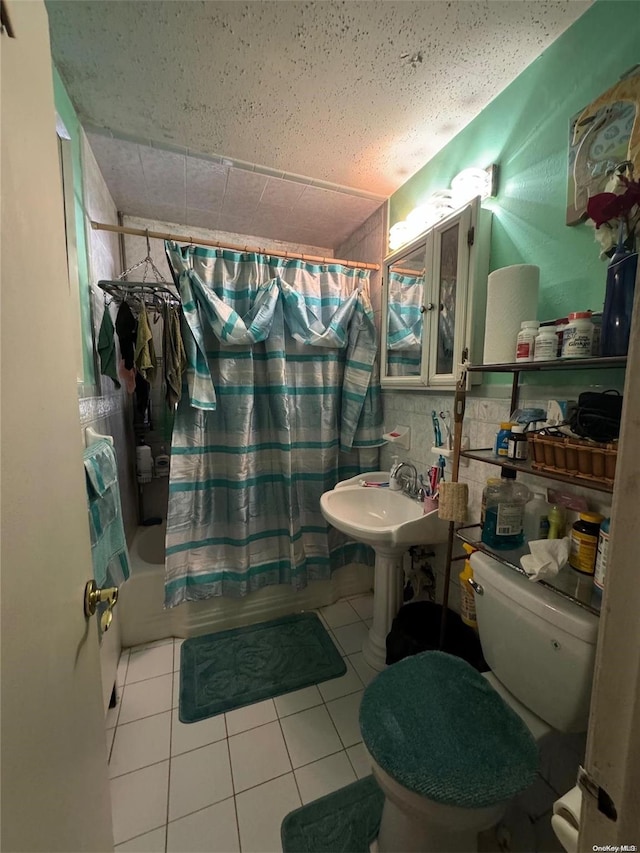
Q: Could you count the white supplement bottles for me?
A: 3